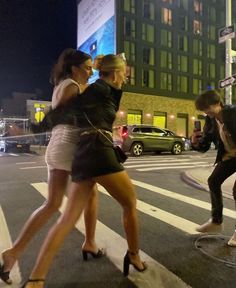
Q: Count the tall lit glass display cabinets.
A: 0